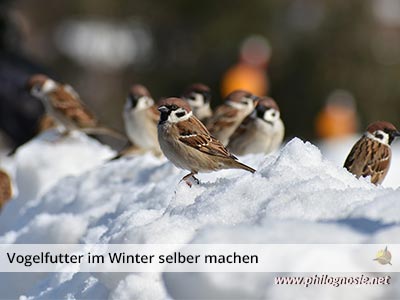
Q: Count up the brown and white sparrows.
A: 7